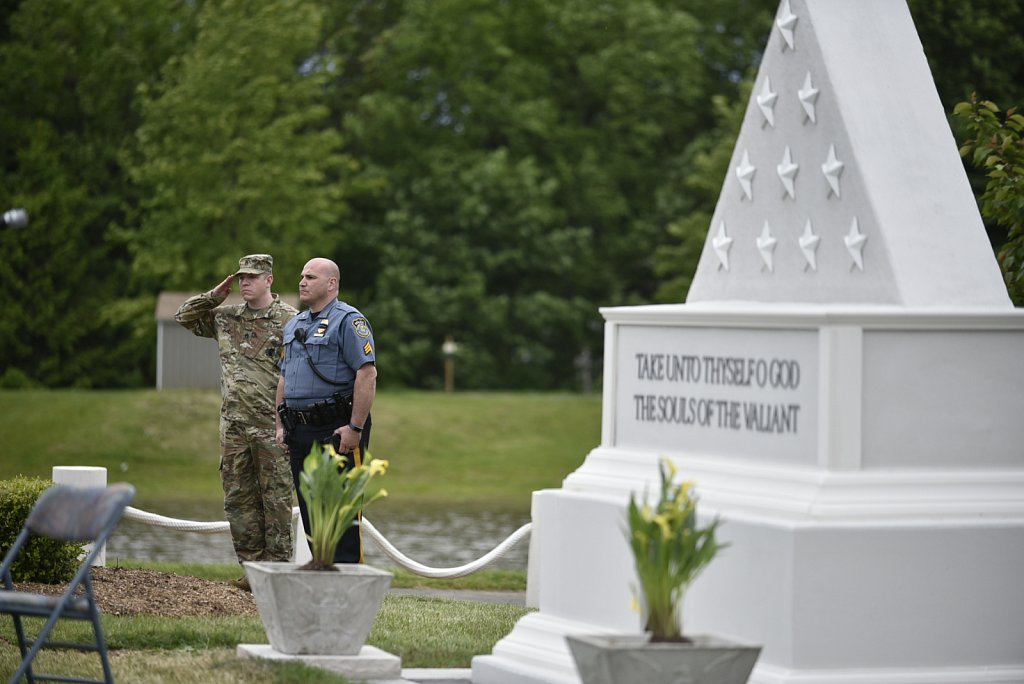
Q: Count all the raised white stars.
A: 10